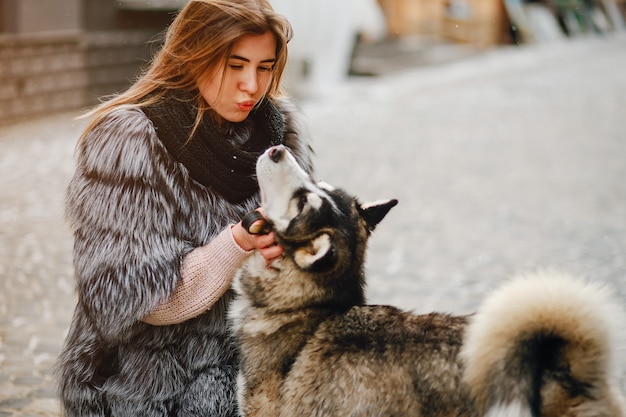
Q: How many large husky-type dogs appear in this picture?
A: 1